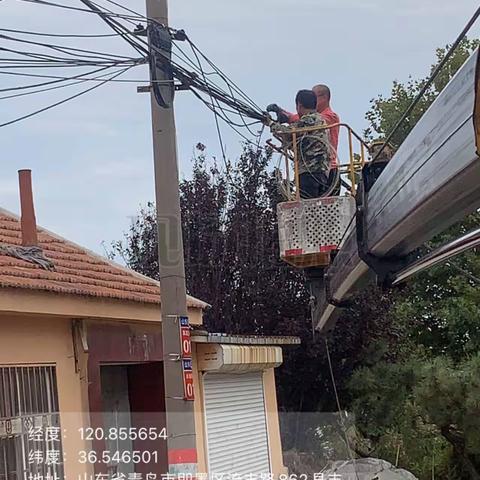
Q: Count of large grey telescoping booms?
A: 1